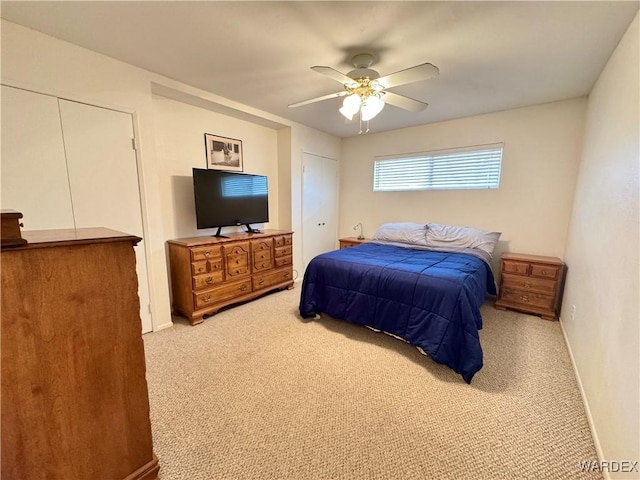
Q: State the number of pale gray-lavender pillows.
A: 2